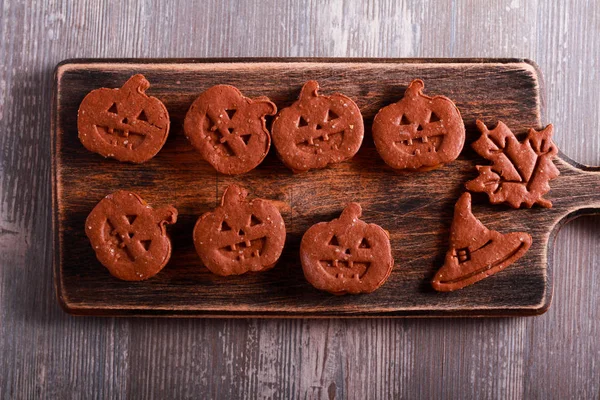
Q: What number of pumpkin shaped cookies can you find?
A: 7